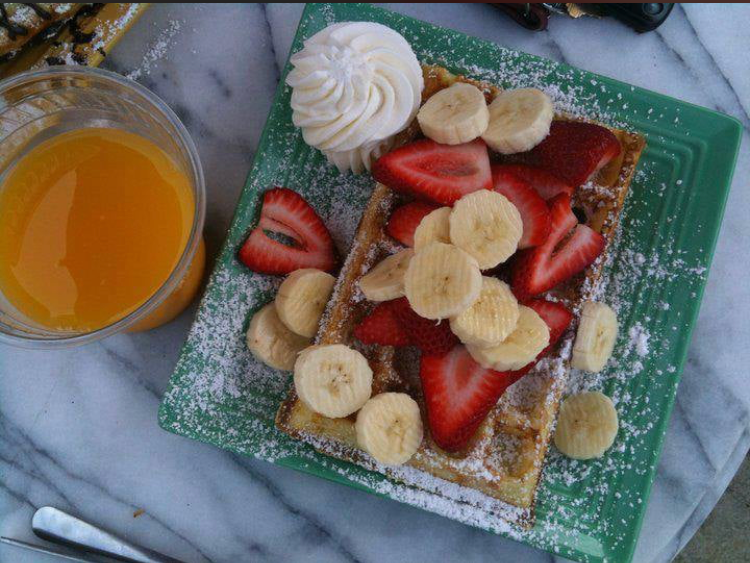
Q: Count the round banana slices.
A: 14